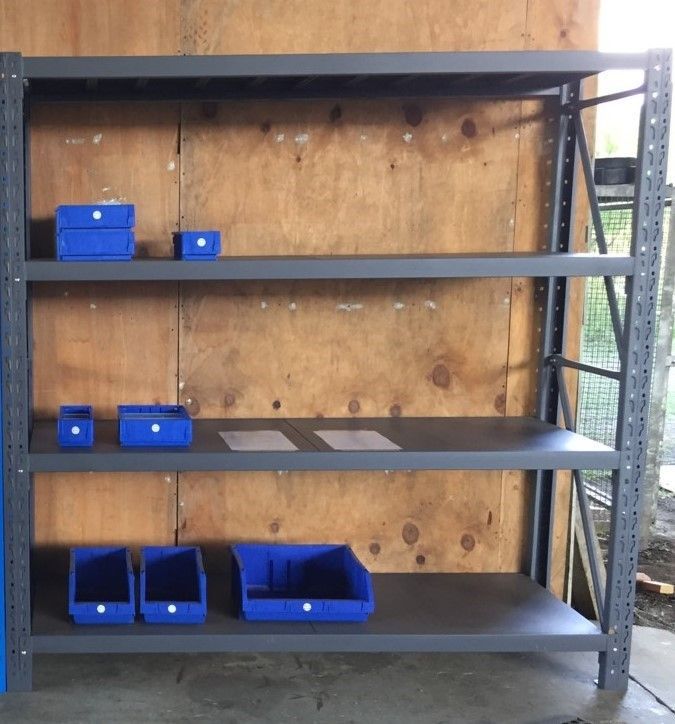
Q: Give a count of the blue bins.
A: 8